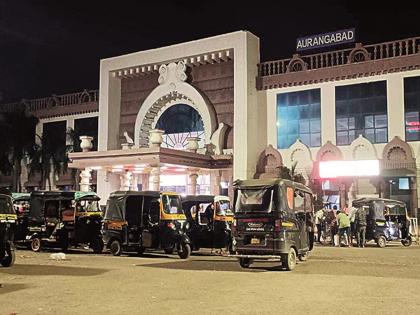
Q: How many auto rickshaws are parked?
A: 7